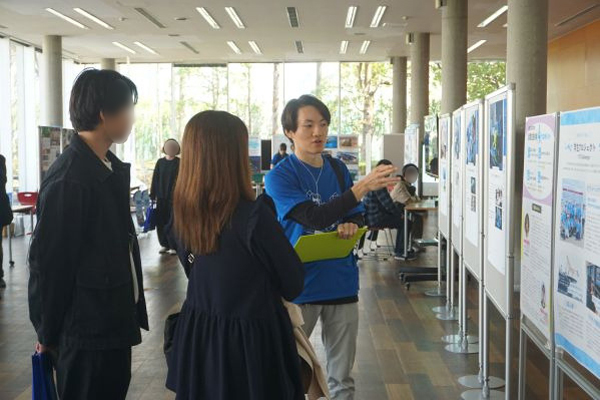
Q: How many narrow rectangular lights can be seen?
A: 14